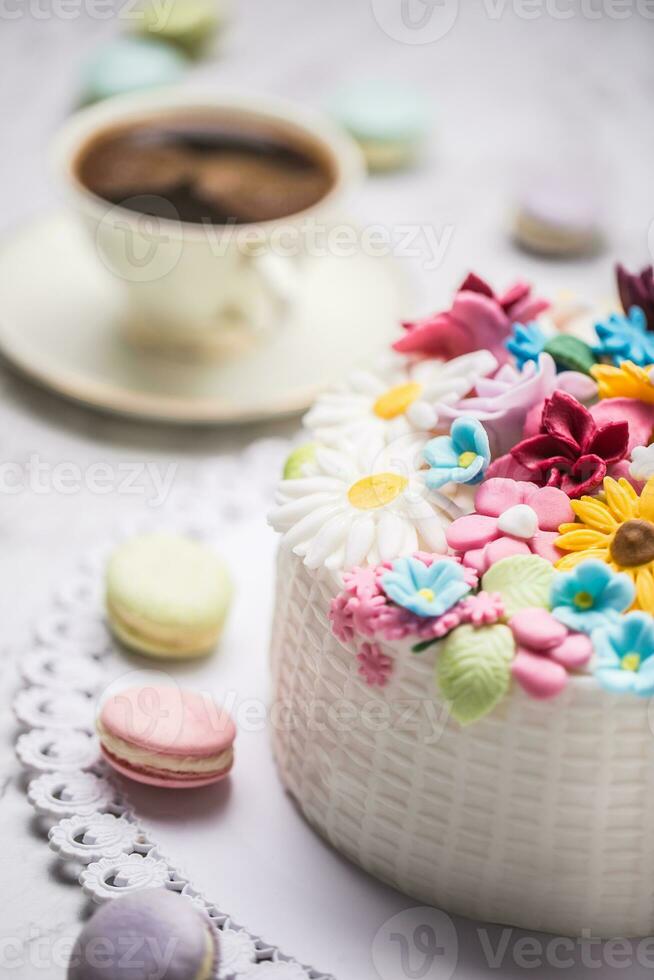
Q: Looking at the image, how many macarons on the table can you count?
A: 7